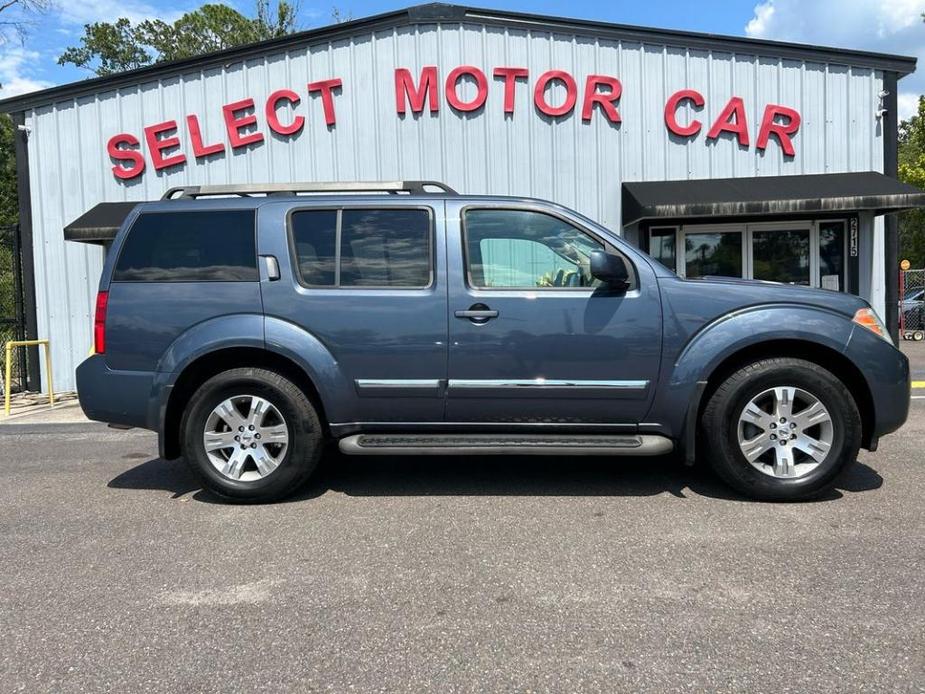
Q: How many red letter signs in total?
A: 14